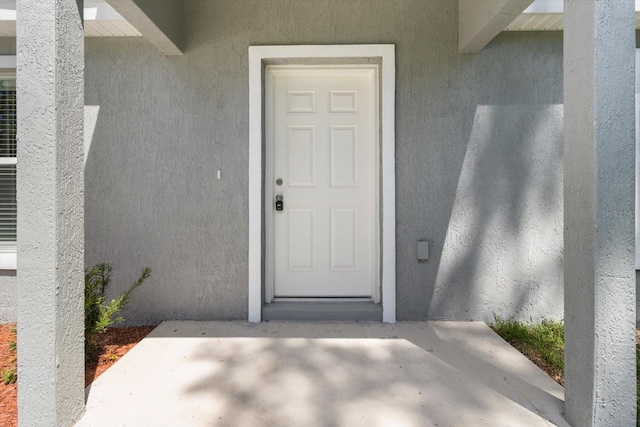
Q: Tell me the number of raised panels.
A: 6